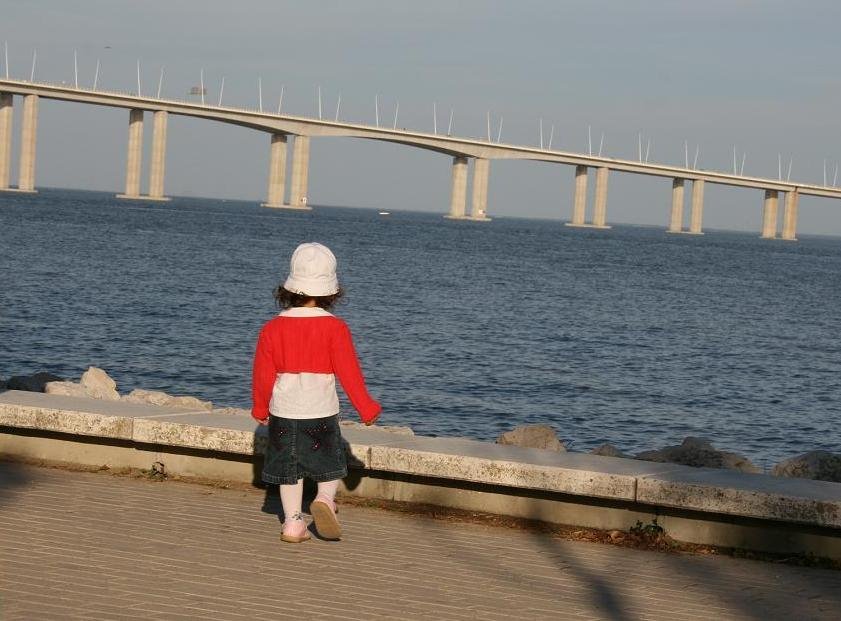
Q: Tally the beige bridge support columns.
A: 14